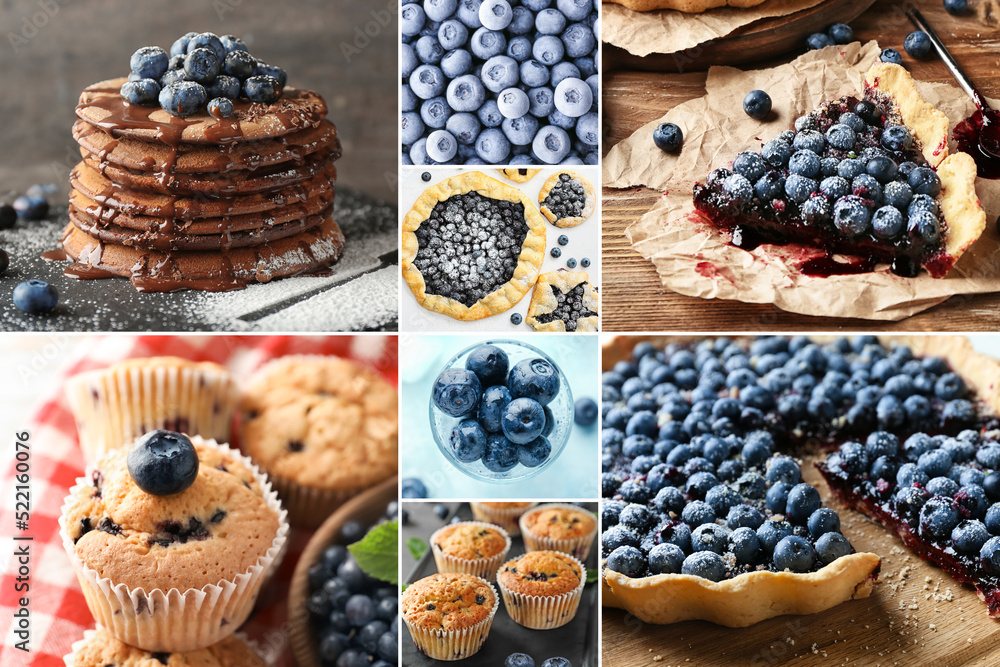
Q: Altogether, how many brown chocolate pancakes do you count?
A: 7